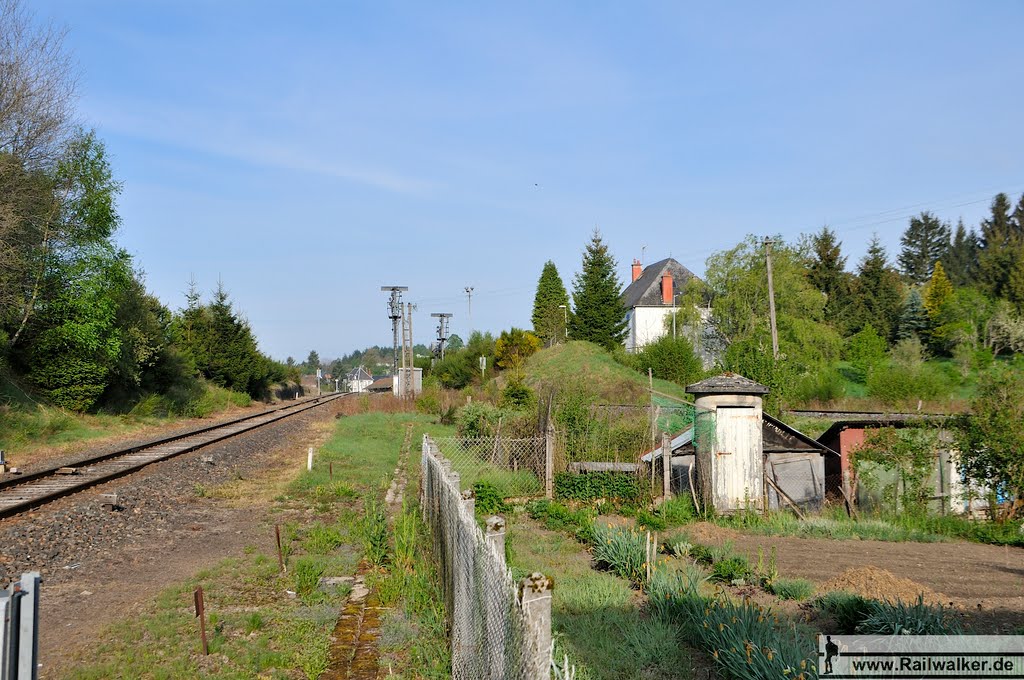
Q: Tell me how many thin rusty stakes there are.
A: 3